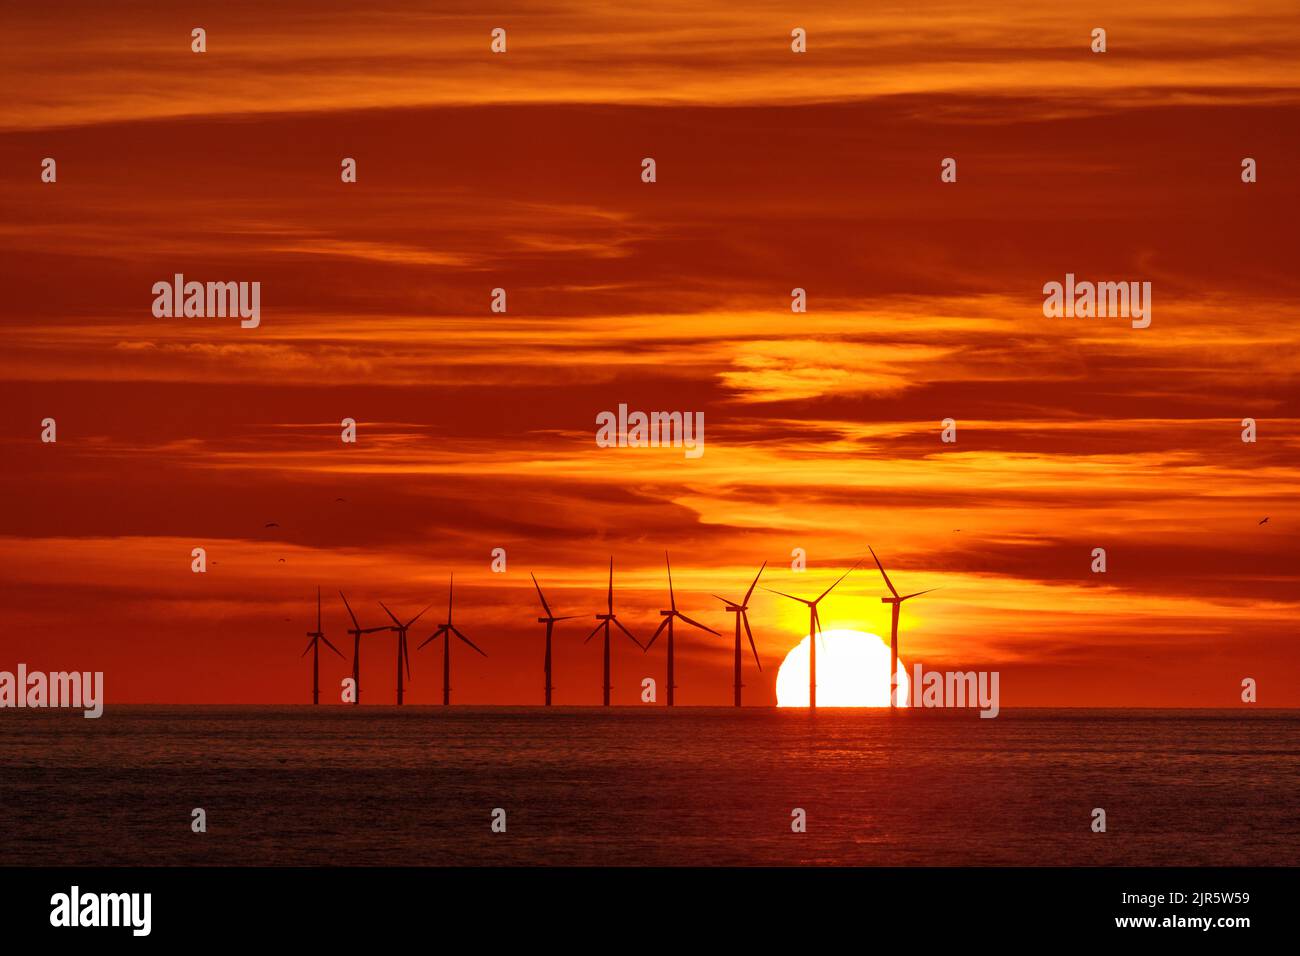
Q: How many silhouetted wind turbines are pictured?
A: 10